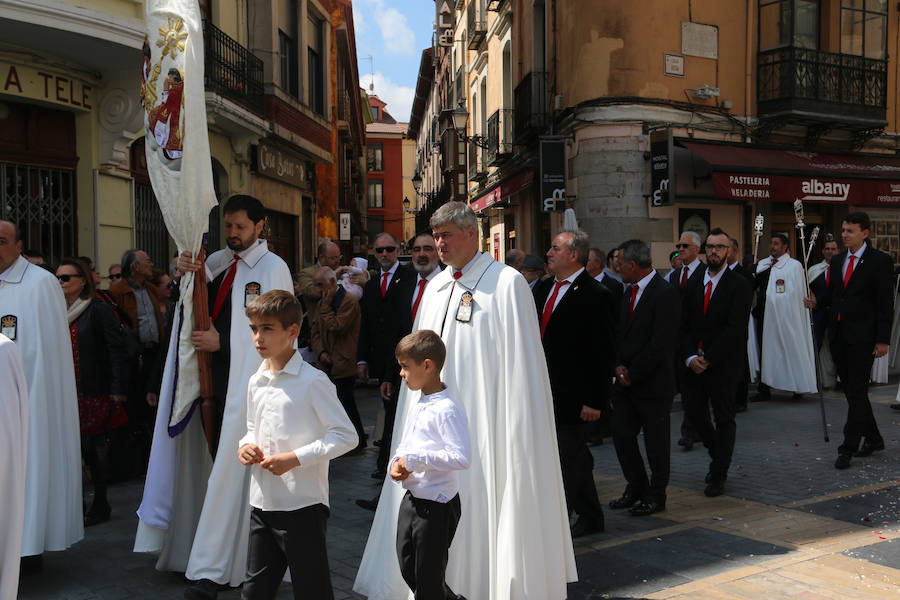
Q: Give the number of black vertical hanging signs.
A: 2